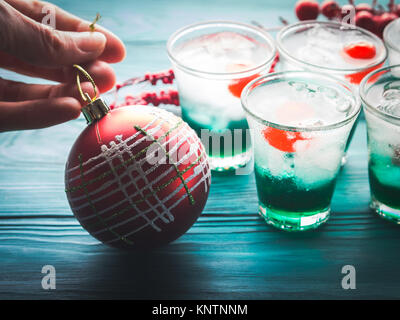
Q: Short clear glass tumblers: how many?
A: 5